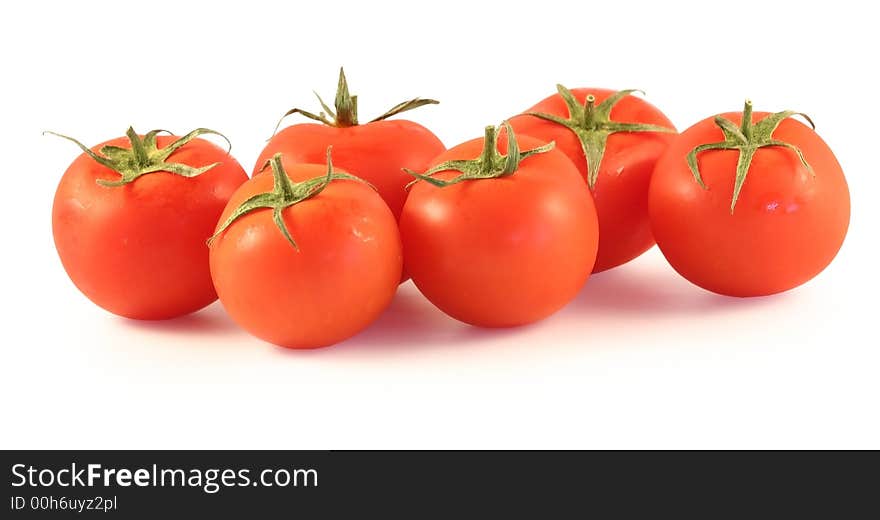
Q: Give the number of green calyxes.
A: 6